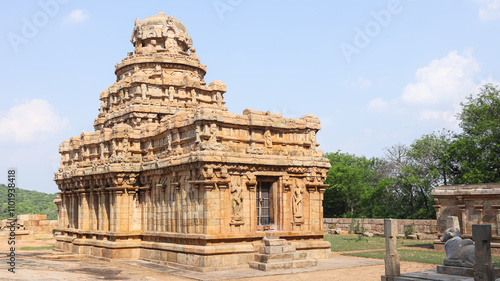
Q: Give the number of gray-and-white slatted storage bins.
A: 0